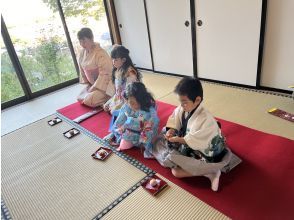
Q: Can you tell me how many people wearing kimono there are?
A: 4